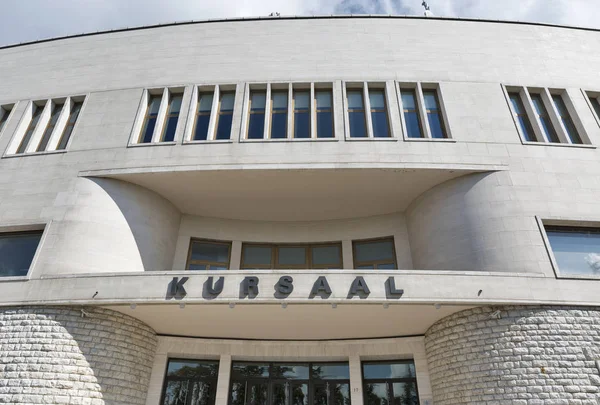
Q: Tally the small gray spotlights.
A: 7